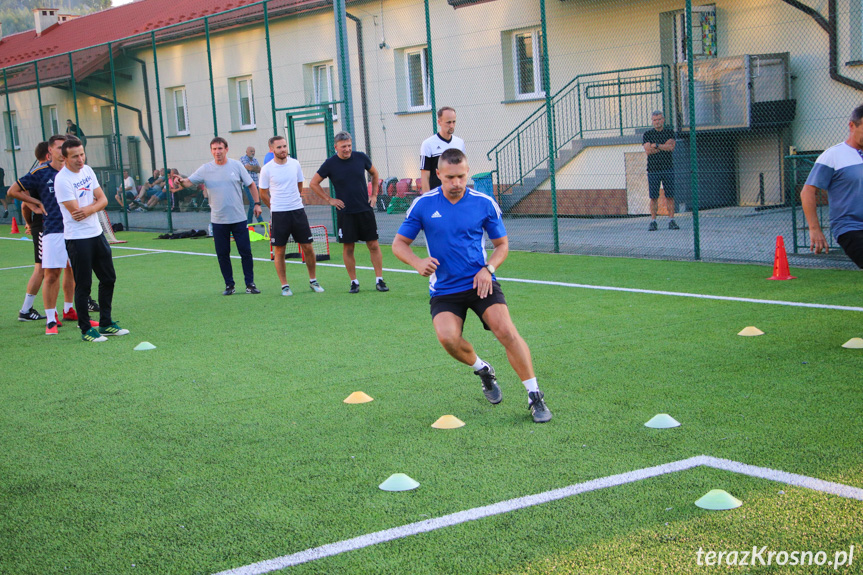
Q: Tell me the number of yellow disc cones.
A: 4